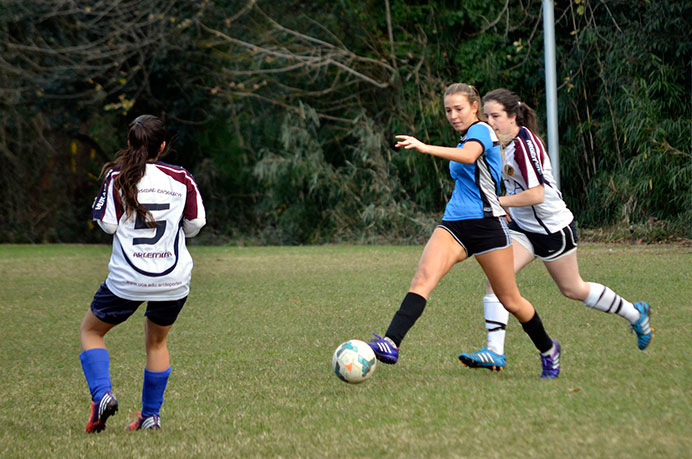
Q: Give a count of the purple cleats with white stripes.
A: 2